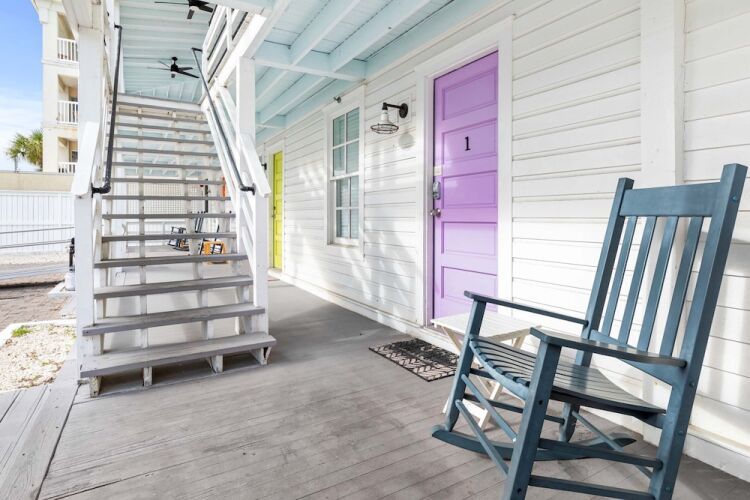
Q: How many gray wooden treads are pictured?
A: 14